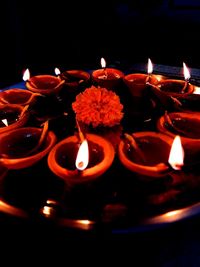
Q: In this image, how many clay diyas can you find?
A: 11